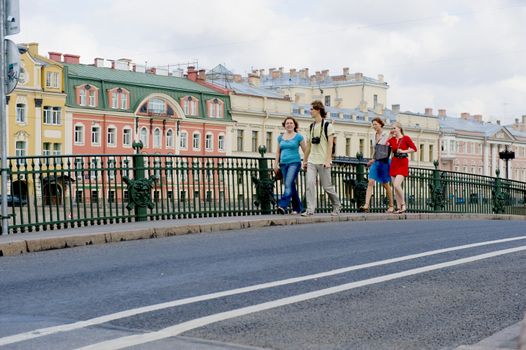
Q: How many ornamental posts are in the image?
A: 5